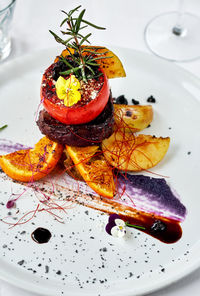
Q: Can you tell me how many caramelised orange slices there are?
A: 2